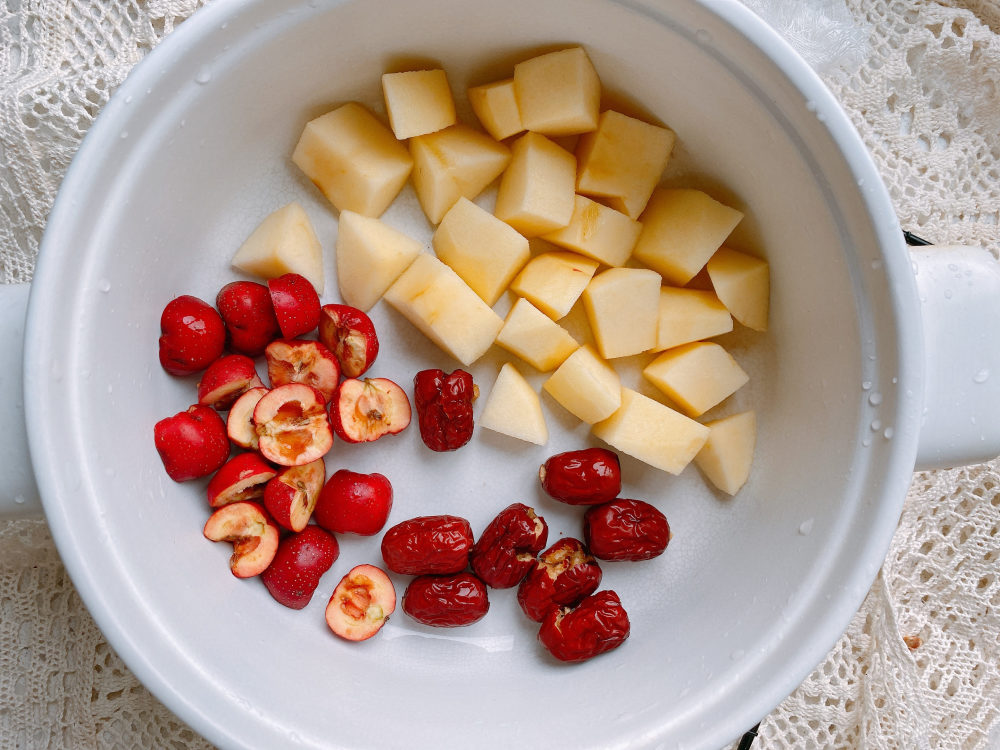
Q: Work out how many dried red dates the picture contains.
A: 8